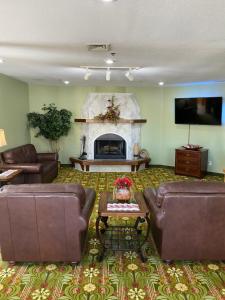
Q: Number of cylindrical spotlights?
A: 3